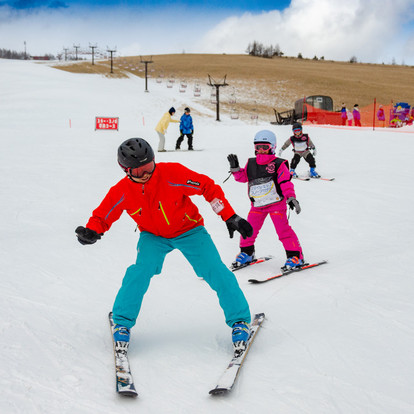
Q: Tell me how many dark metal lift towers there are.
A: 6